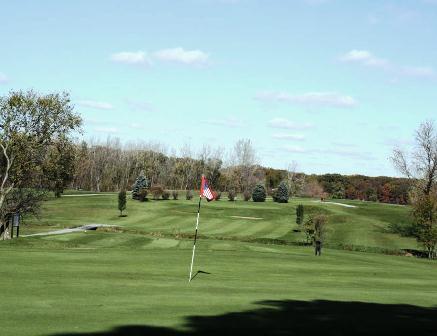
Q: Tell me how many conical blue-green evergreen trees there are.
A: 3